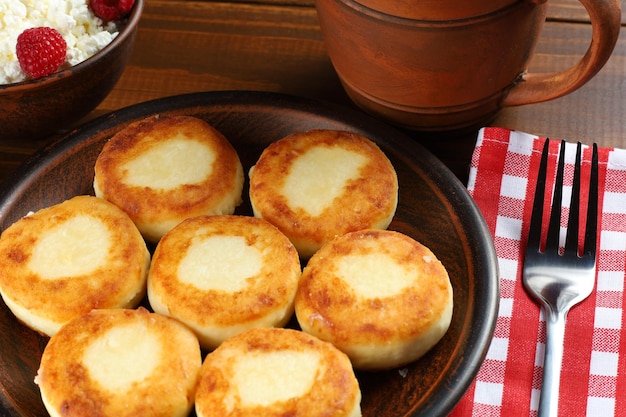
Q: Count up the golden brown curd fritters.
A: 7